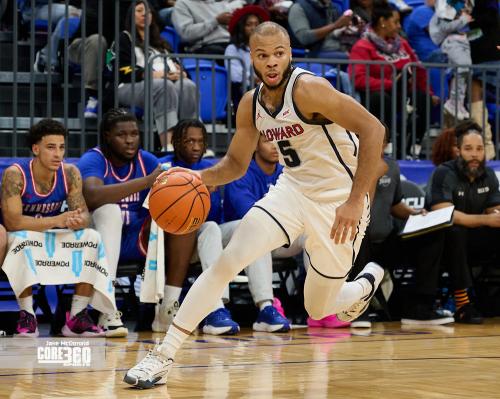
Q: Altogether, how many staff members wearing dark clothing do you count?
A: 2